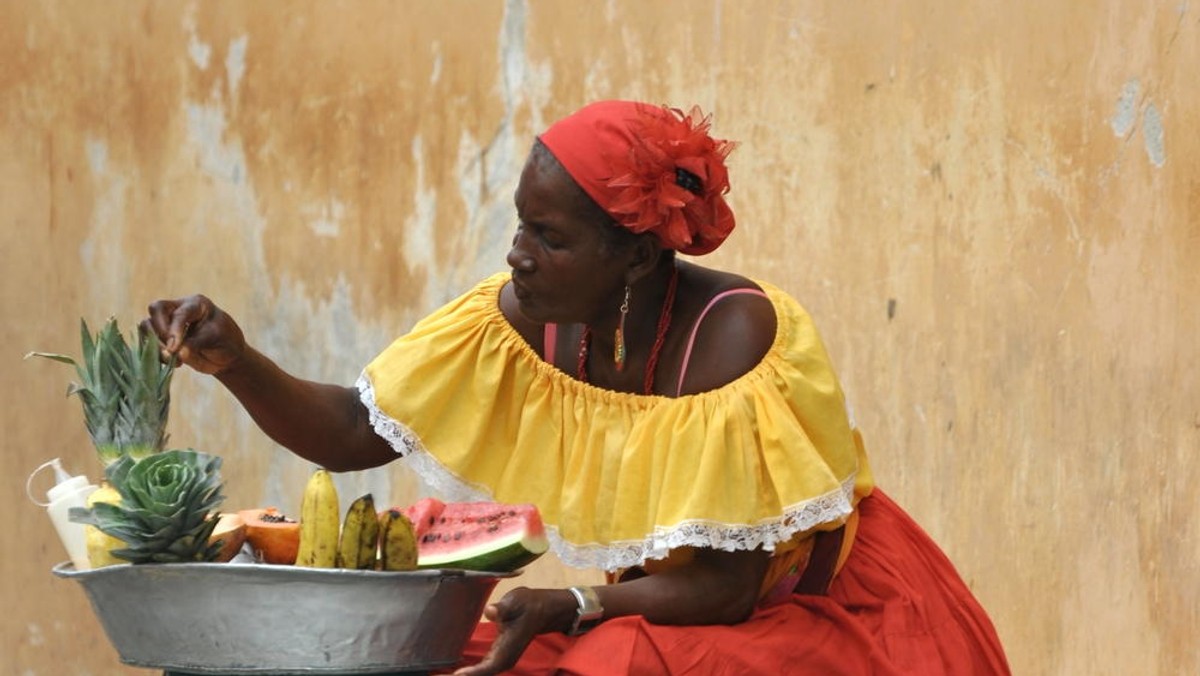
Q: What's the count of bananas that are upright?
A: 3